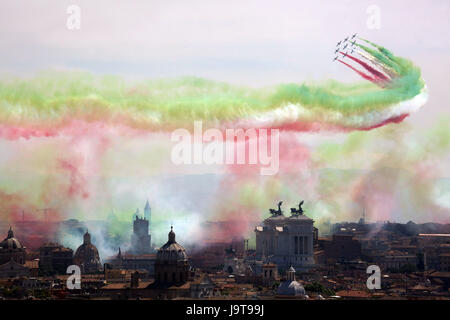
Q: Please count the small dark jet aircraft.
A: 9